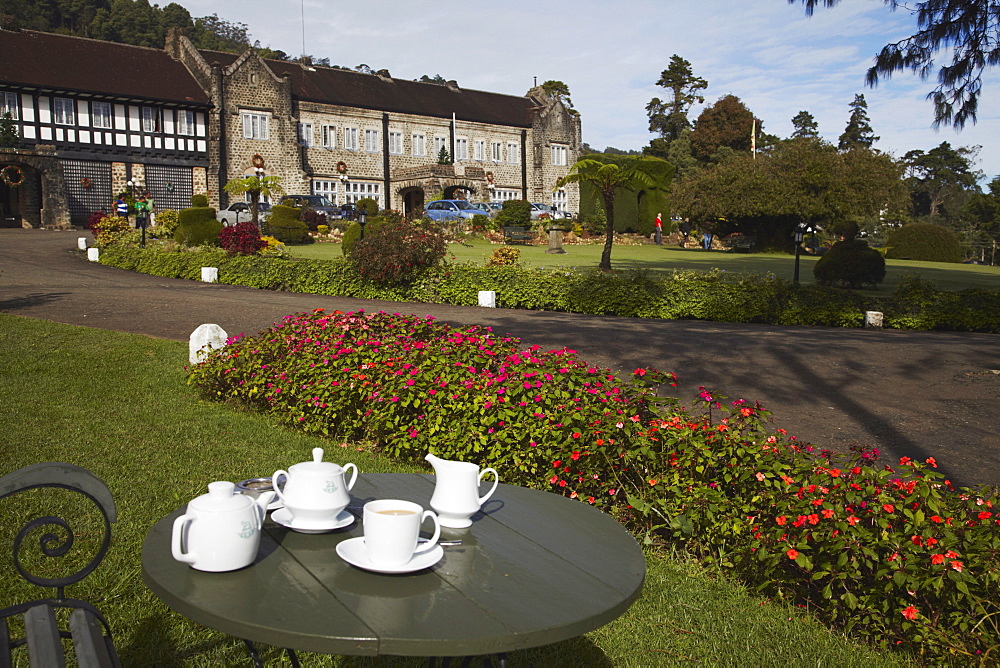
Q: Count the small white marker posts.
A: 6